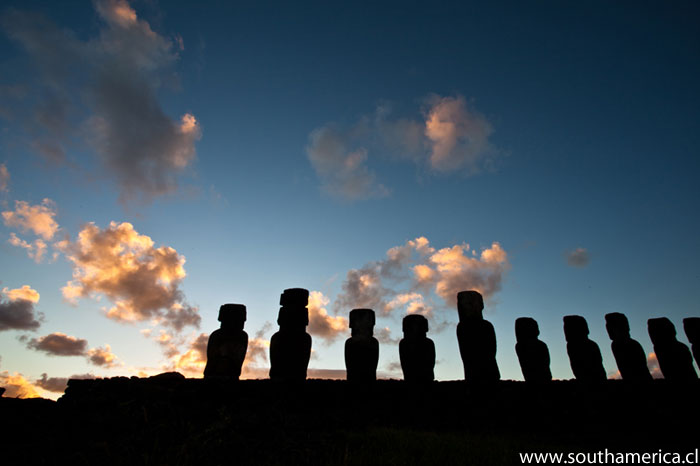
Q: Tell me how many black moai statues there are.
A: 10